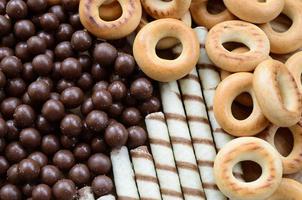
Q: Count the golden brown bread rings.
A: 13